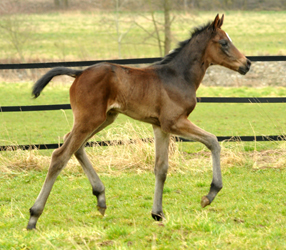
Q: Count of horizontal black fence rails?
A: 3